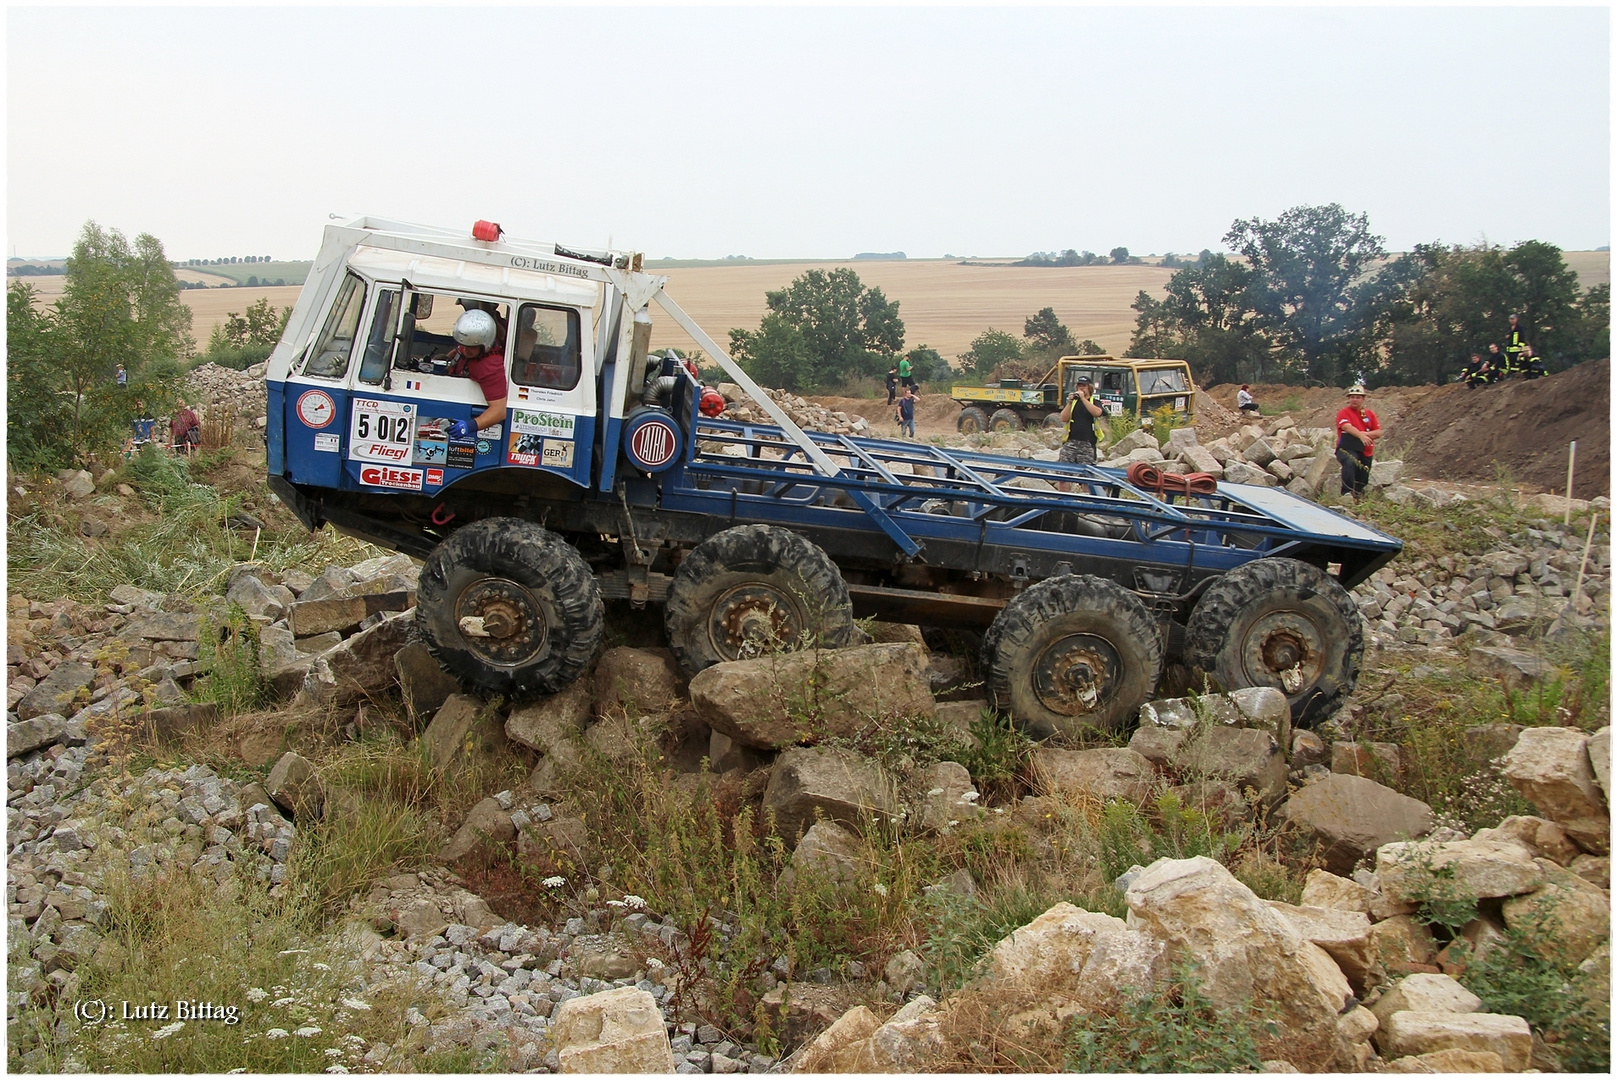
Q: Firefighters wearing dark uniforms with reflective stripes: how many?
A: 4